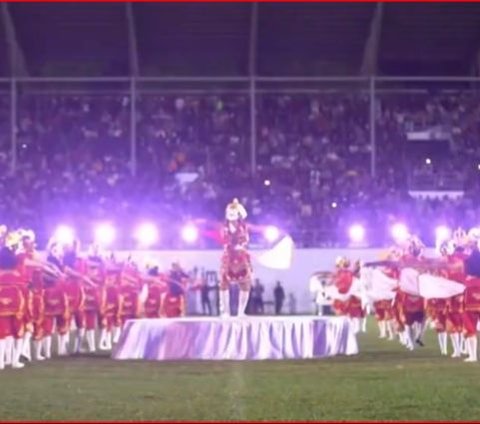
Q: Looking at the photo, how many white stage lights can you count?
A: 8